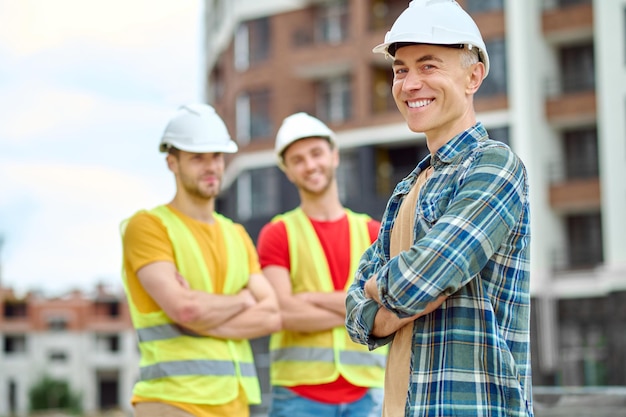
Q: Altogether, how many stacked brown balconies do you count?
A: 3